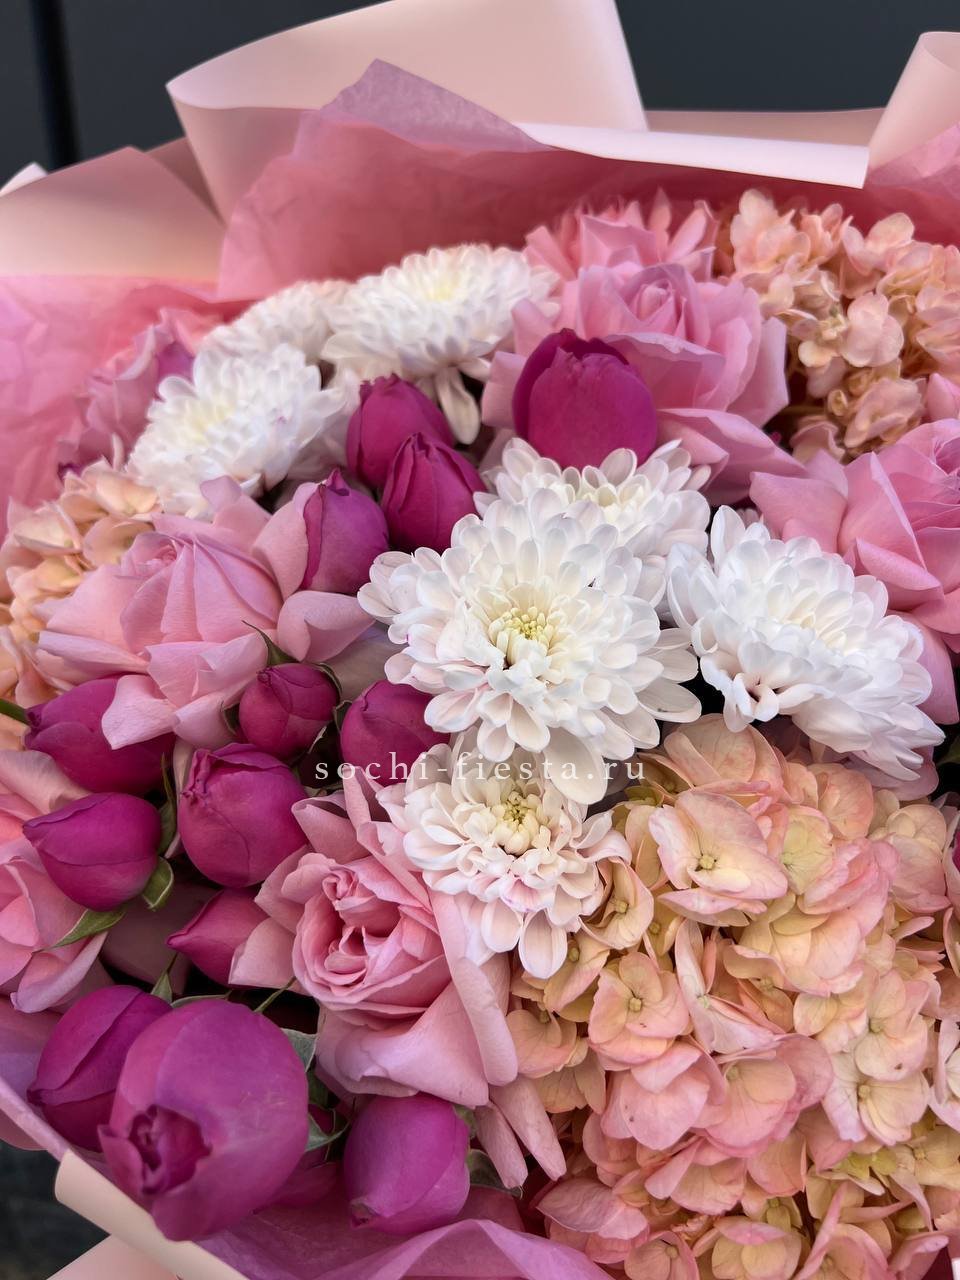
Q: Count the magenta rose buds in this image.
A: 13